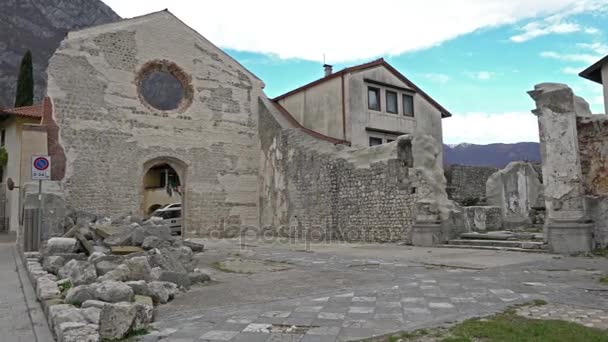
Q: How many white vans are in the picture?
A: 1